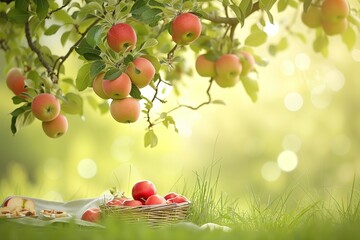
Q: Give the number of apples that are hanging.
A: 15